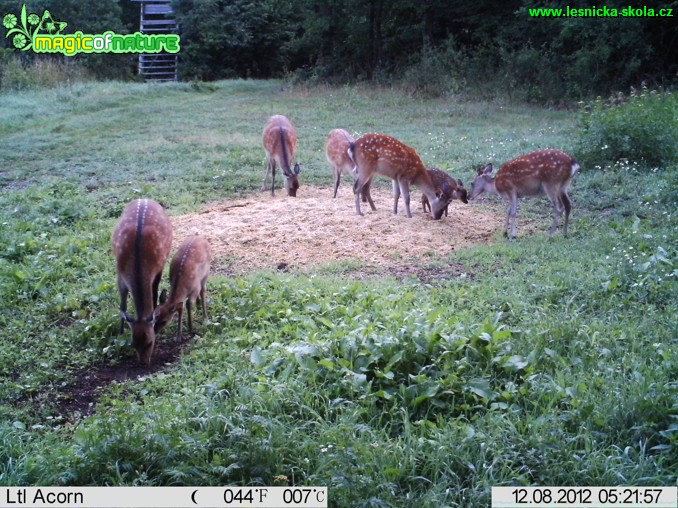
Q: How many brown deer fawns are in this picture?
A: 2